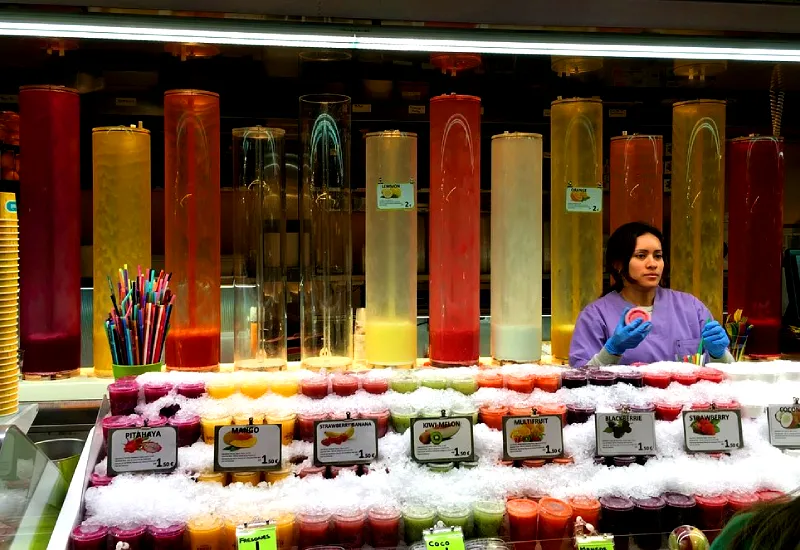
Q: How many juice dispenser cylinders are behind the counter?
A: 12